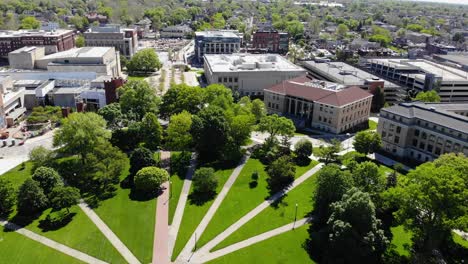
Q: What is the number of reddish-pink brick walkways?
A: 1